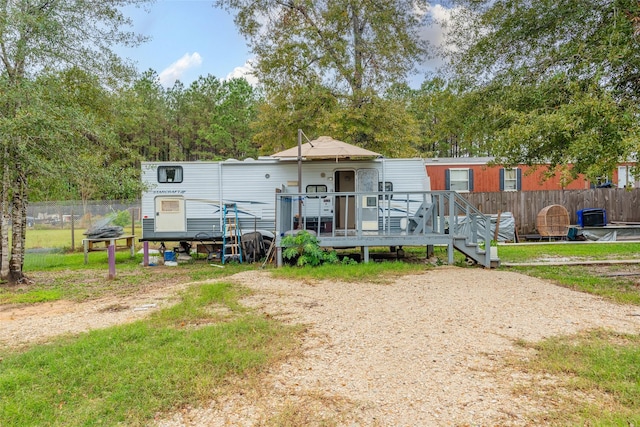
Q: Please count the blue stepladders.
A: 1